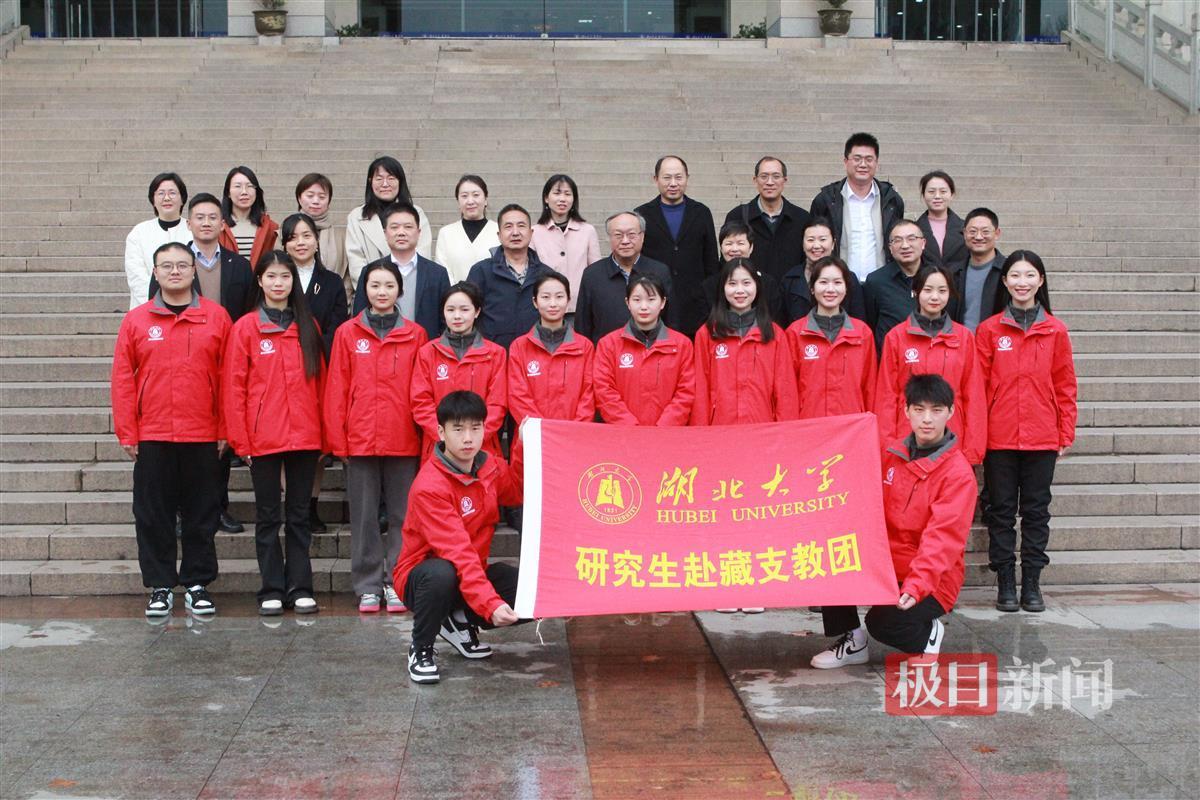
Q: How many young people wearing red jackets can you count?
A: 12